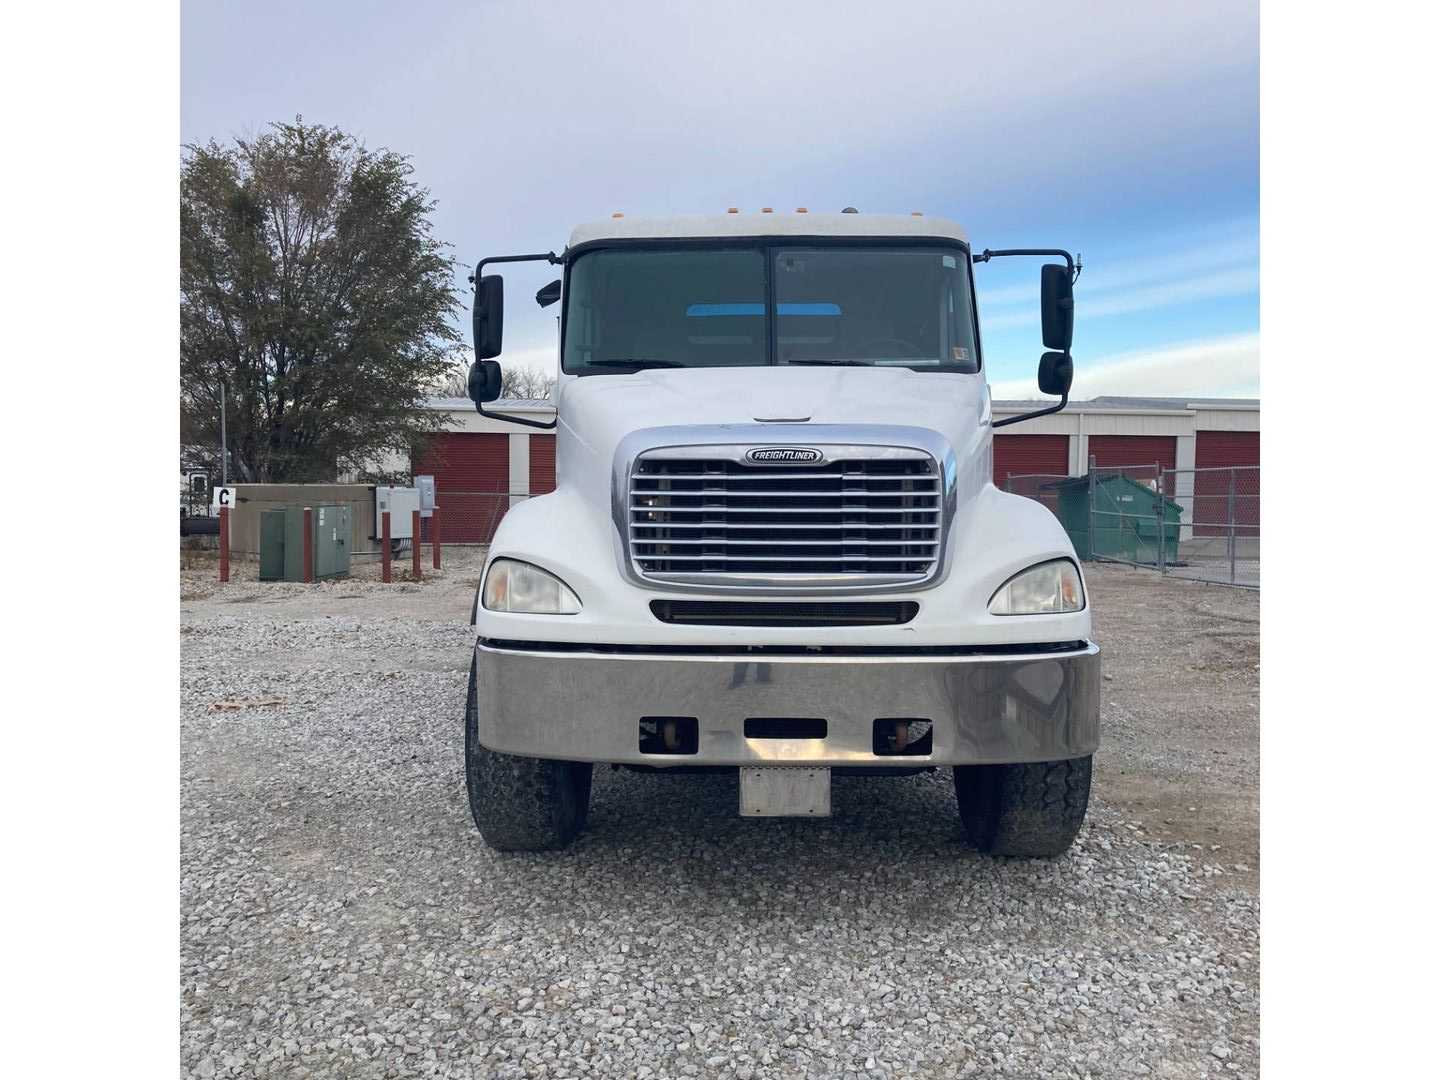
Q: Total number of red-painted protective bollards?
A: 5